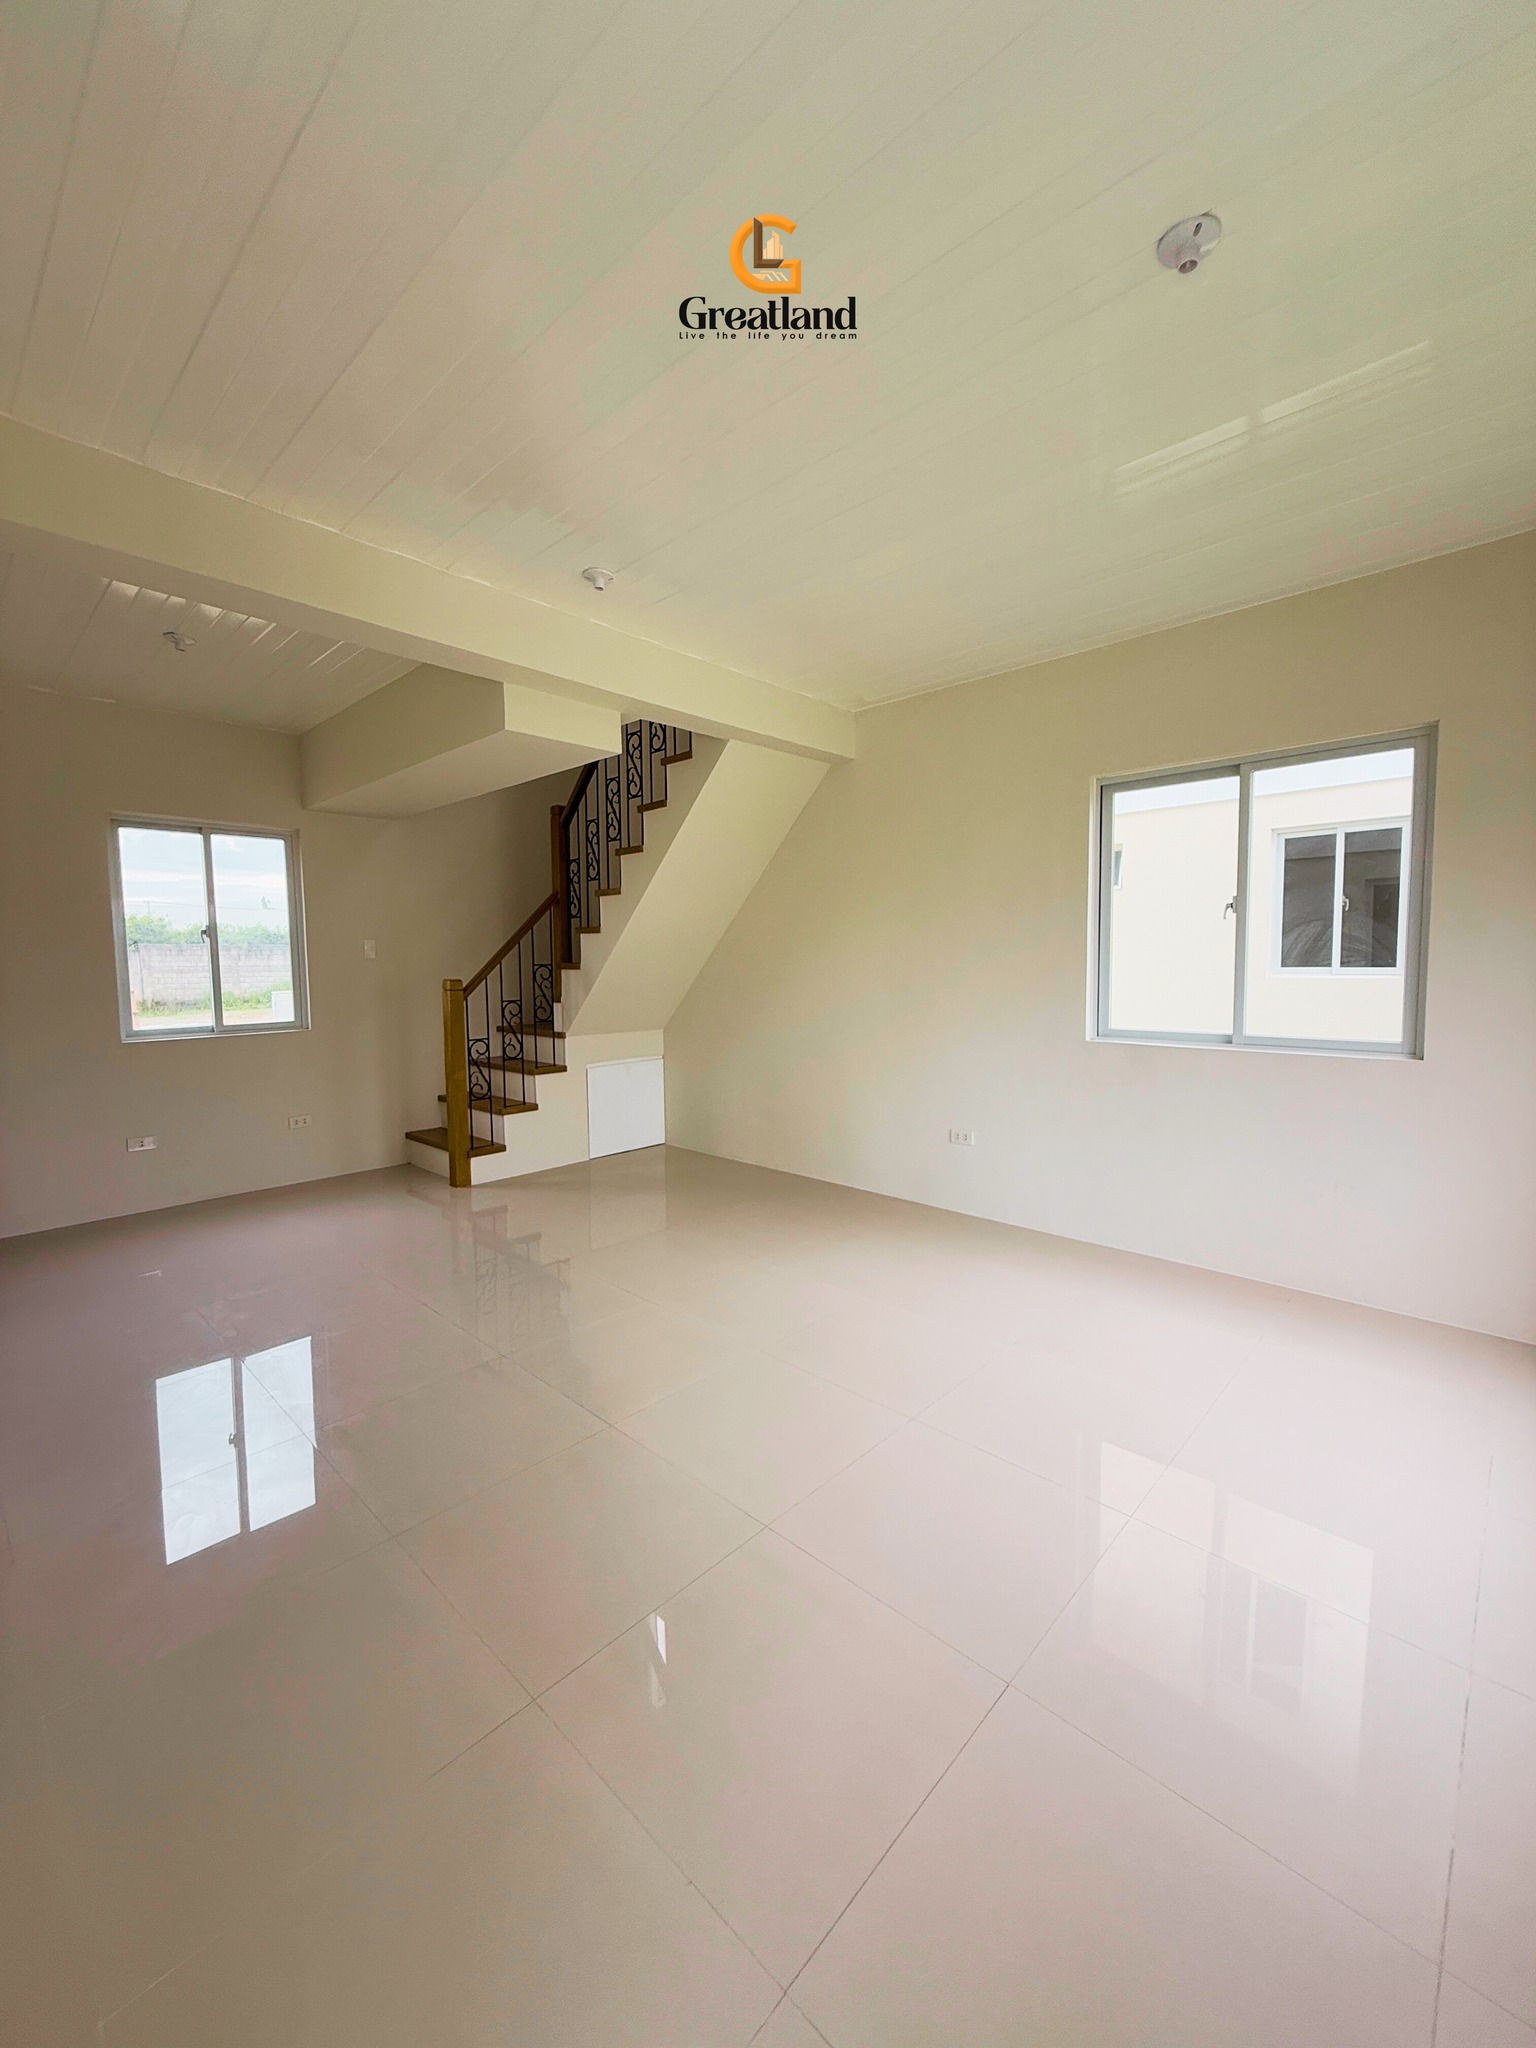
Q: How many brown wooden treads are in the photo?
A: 10